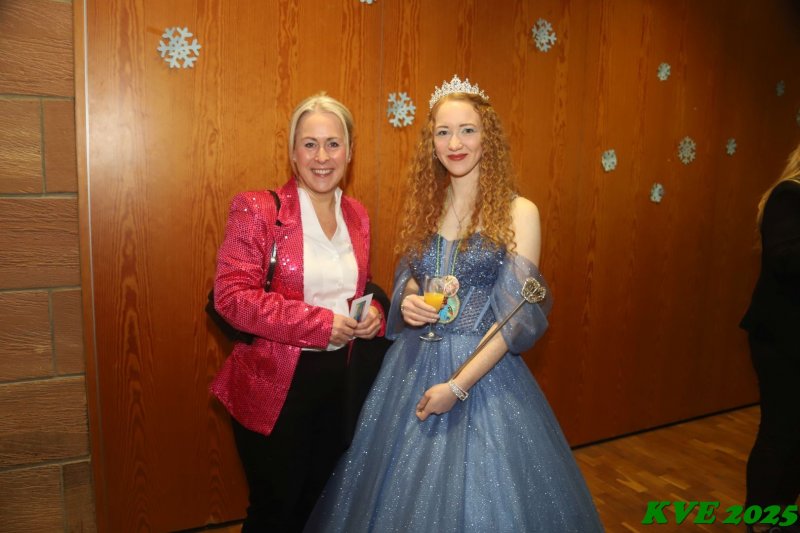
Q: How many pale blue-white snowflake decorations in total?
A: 11